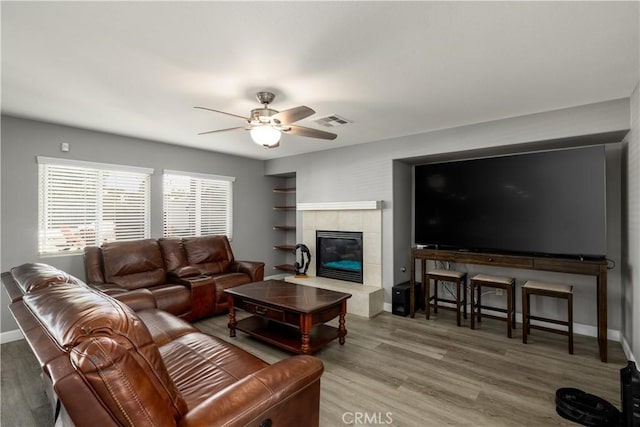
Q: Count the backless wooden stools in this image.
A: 3